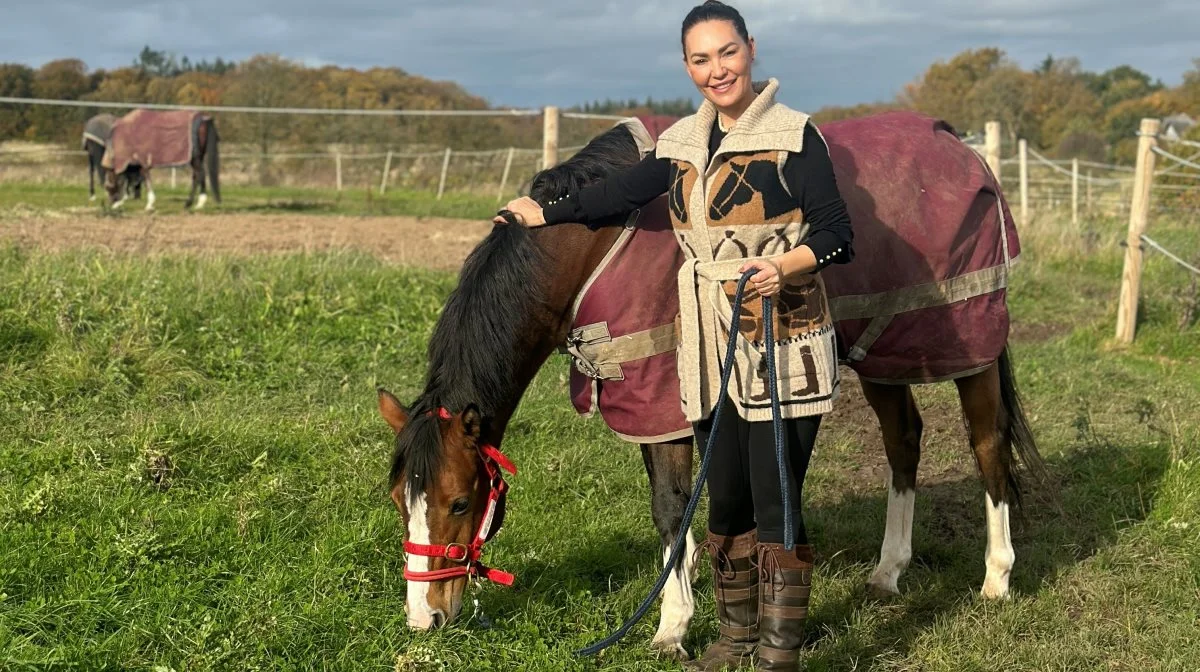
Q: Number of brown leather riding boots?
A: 2